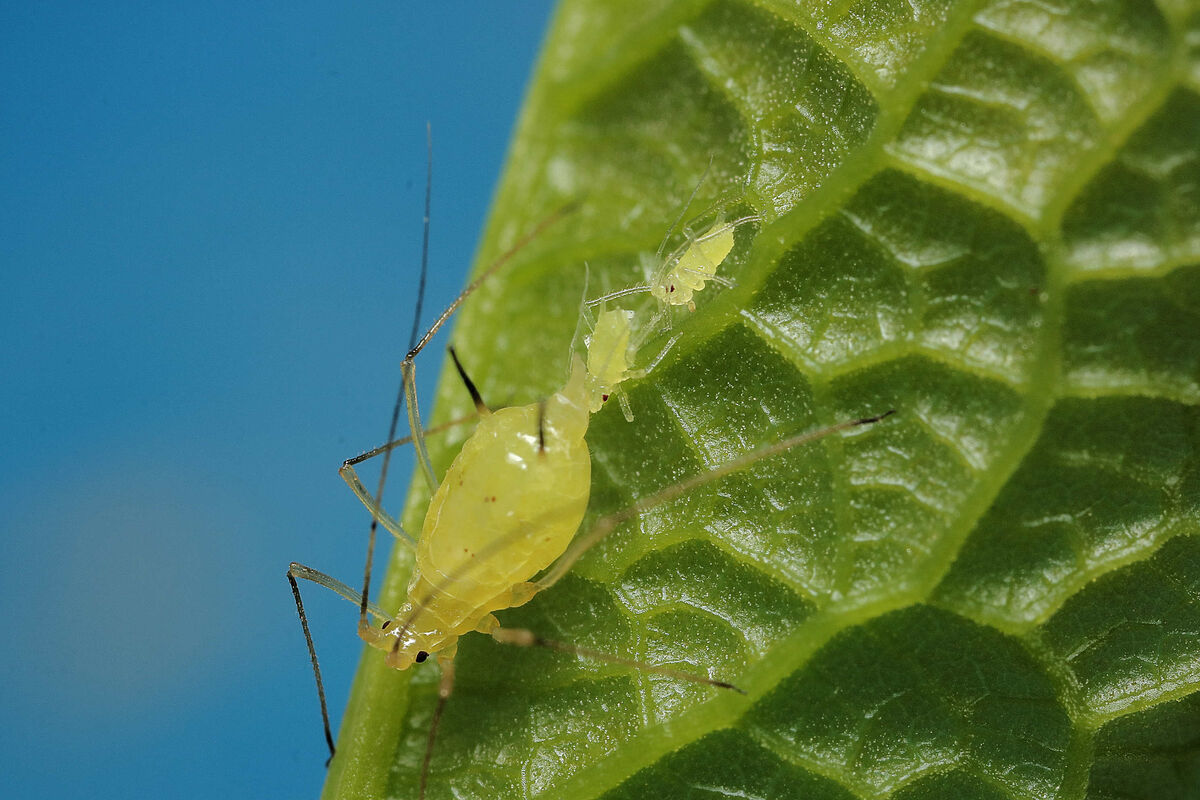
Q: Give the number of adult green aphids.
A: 1